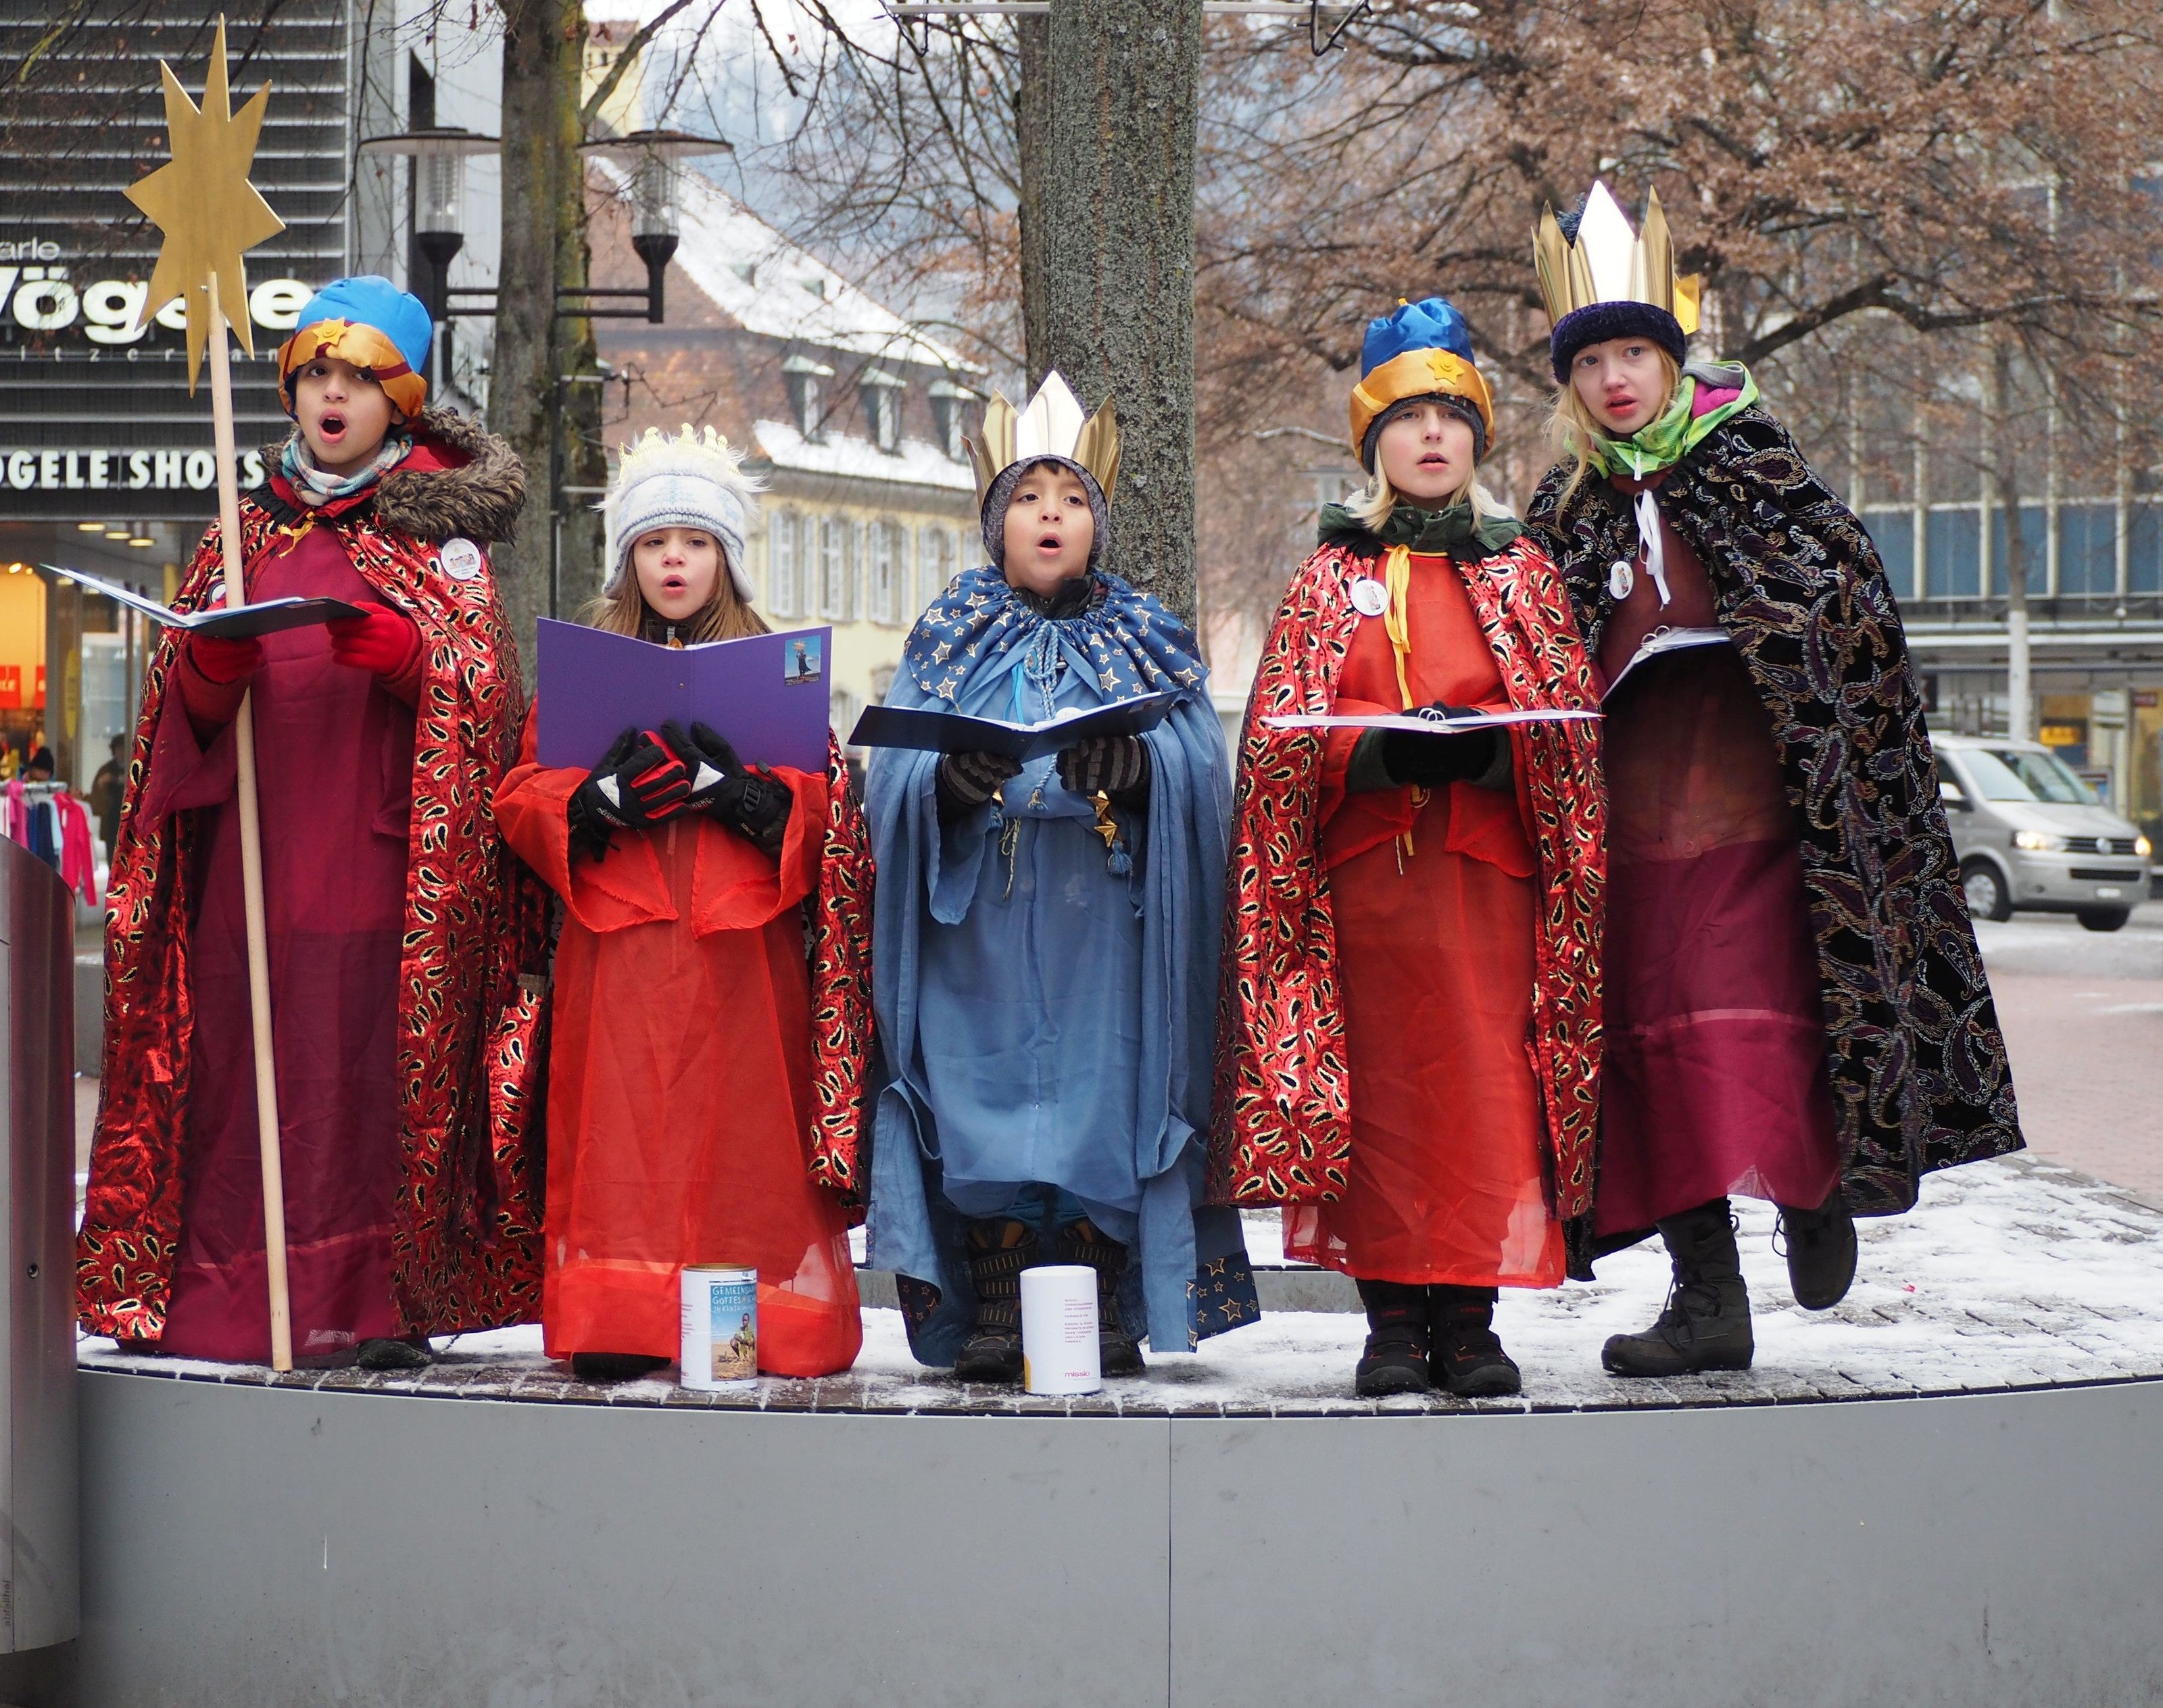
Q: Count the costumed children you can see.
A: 5